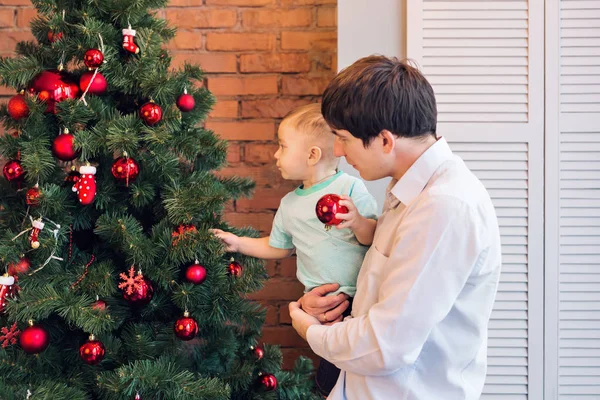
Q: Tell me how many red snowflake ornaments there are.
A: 3